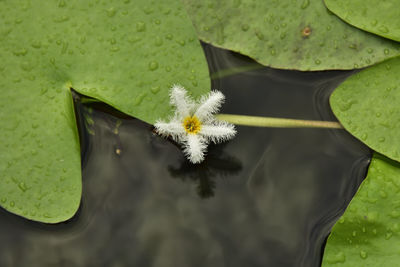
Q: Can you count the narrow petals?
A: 5